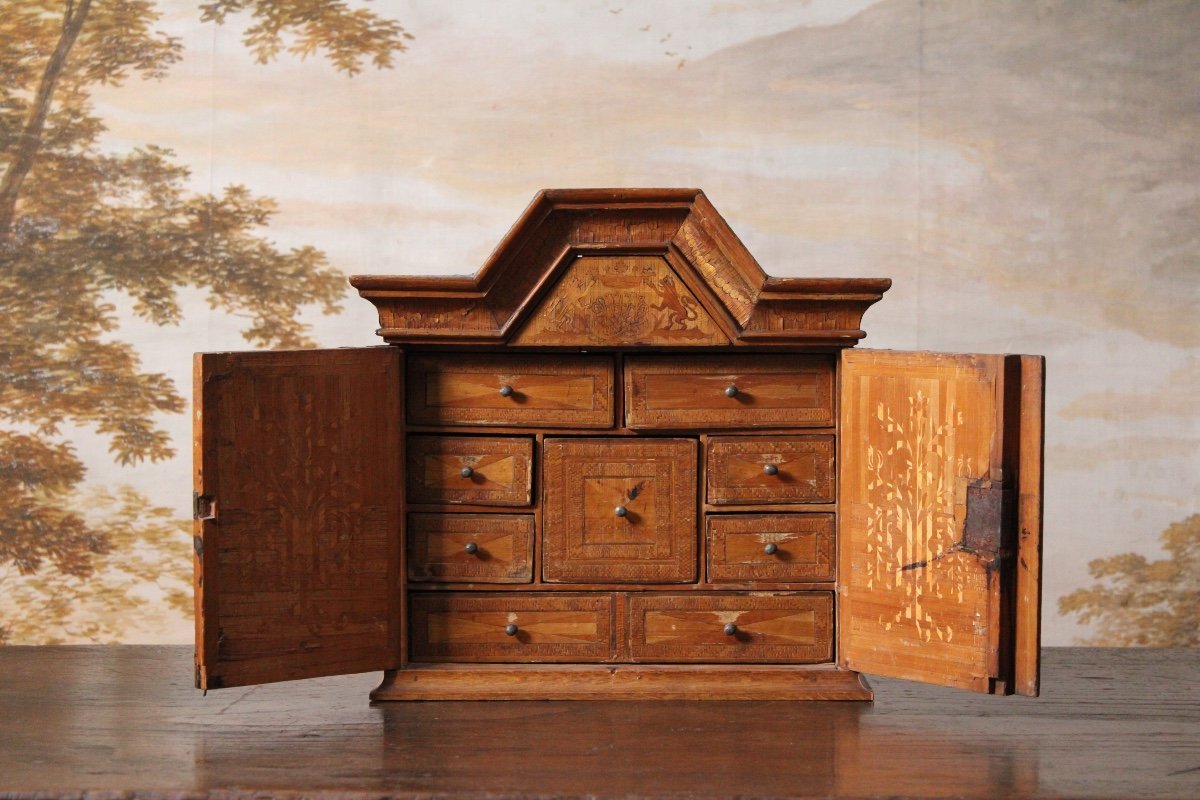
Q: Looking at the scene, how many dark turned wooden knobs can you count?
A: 9